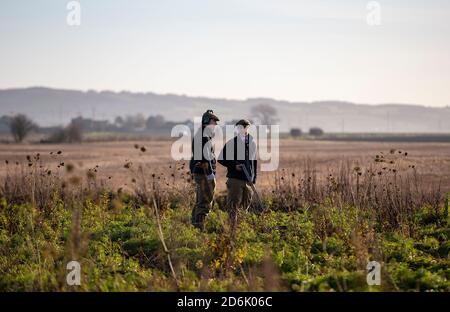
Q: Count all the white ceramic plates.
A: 0